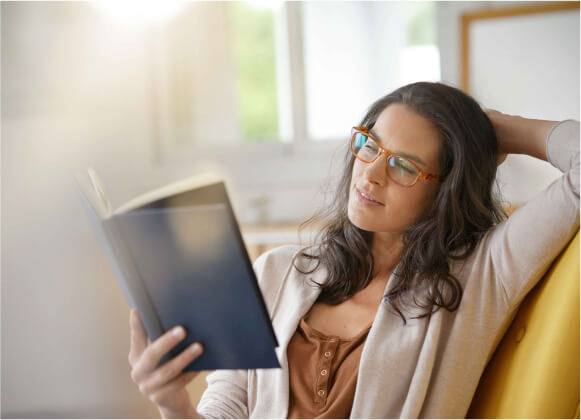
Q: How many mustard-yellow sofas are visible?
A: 1